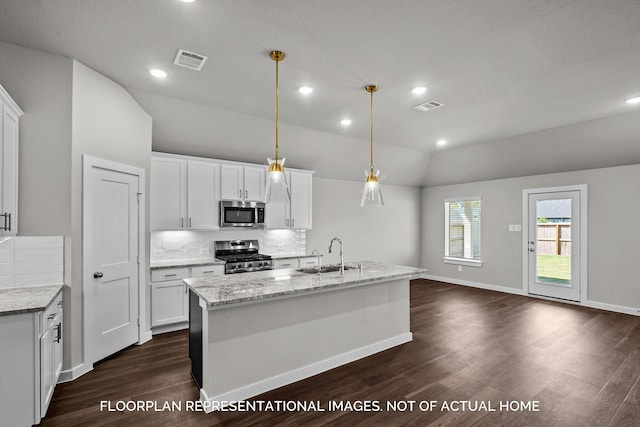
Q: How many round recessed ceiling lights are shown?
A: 7